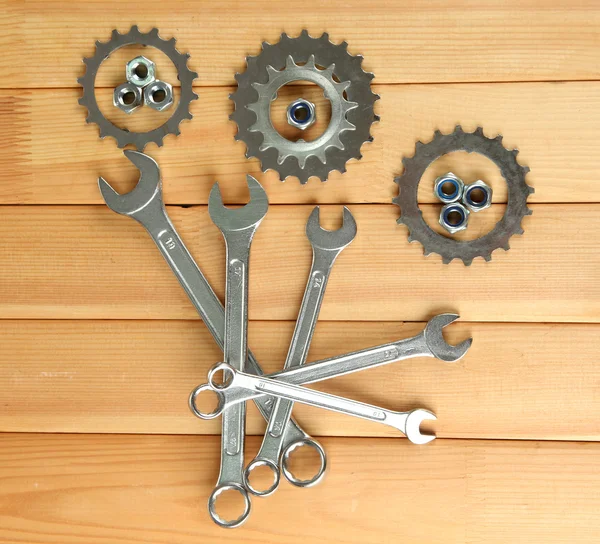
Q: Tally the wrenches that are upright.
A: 3